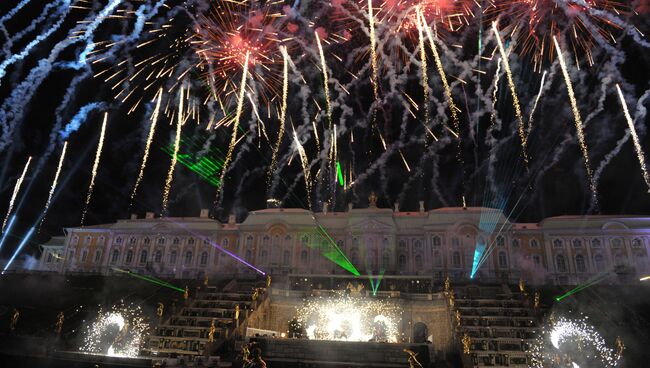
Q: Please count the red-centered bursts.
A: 3